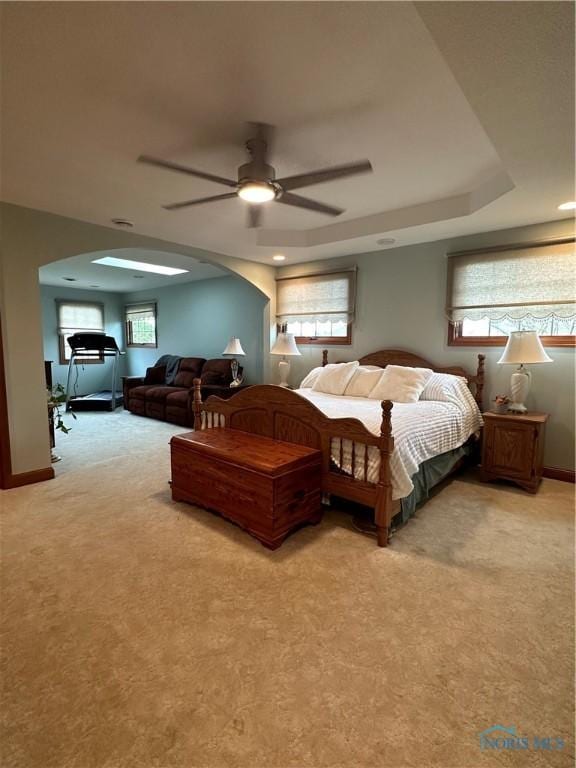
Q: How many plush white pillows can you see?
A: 3